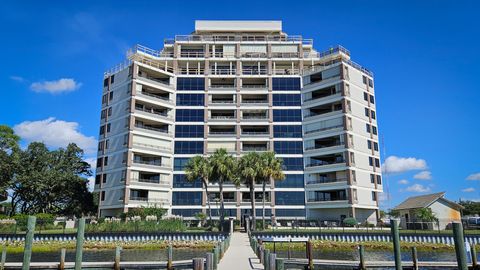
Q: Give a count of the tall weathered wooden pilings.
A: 4